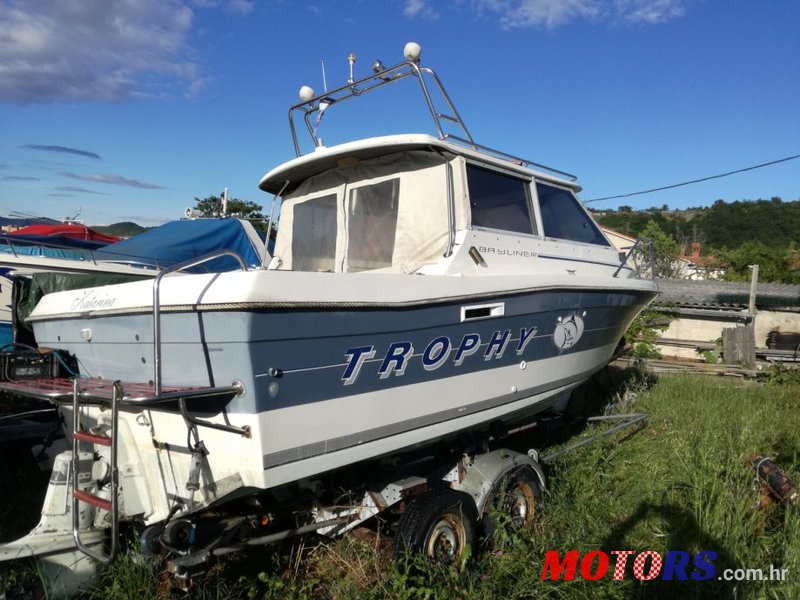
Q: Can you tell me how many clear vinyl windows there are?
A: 2